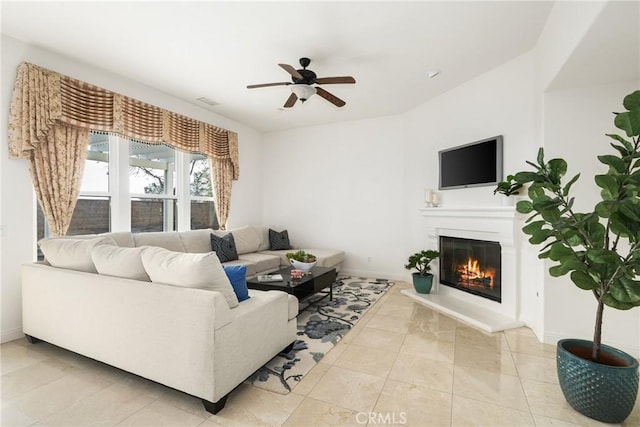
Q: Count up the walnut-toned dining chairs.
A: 0